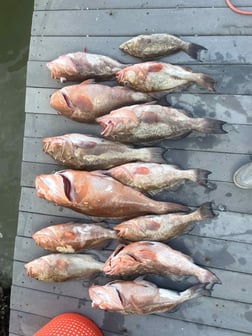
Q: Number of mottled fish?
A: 13